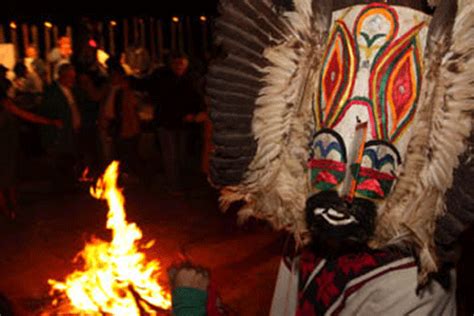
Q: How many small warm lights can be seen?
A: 5